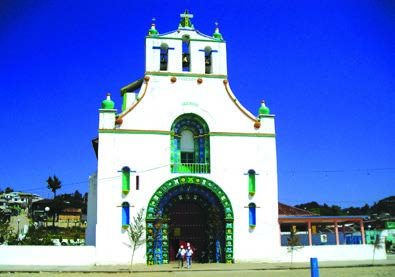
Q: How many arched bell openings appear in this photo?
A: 3